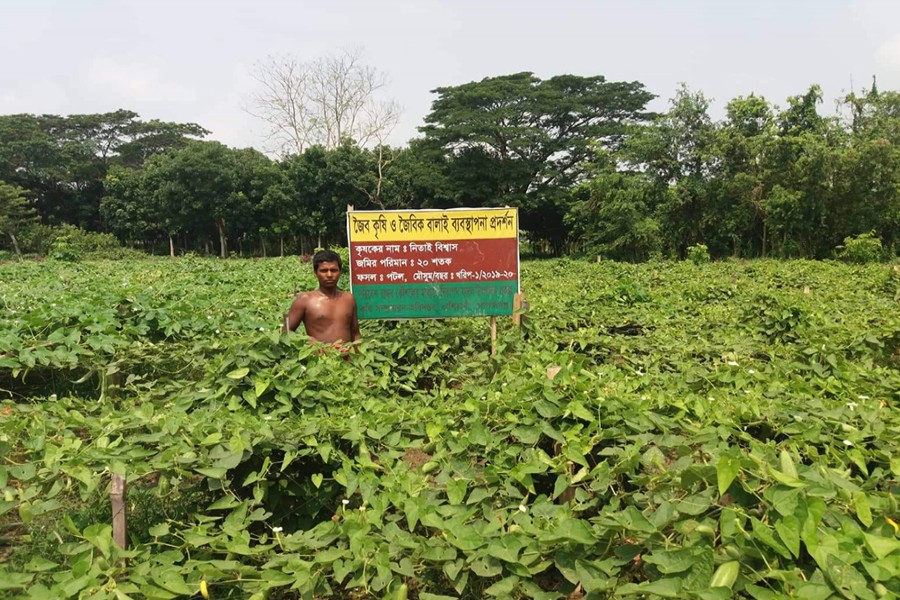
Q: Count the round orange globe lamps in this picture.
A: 0